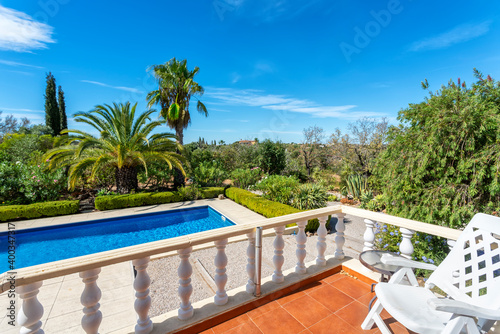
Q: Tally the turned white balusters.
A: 13